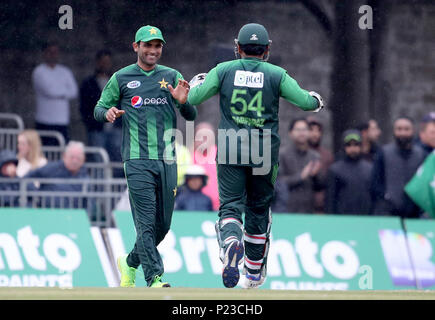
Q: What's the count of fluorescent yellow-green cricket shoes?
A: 2